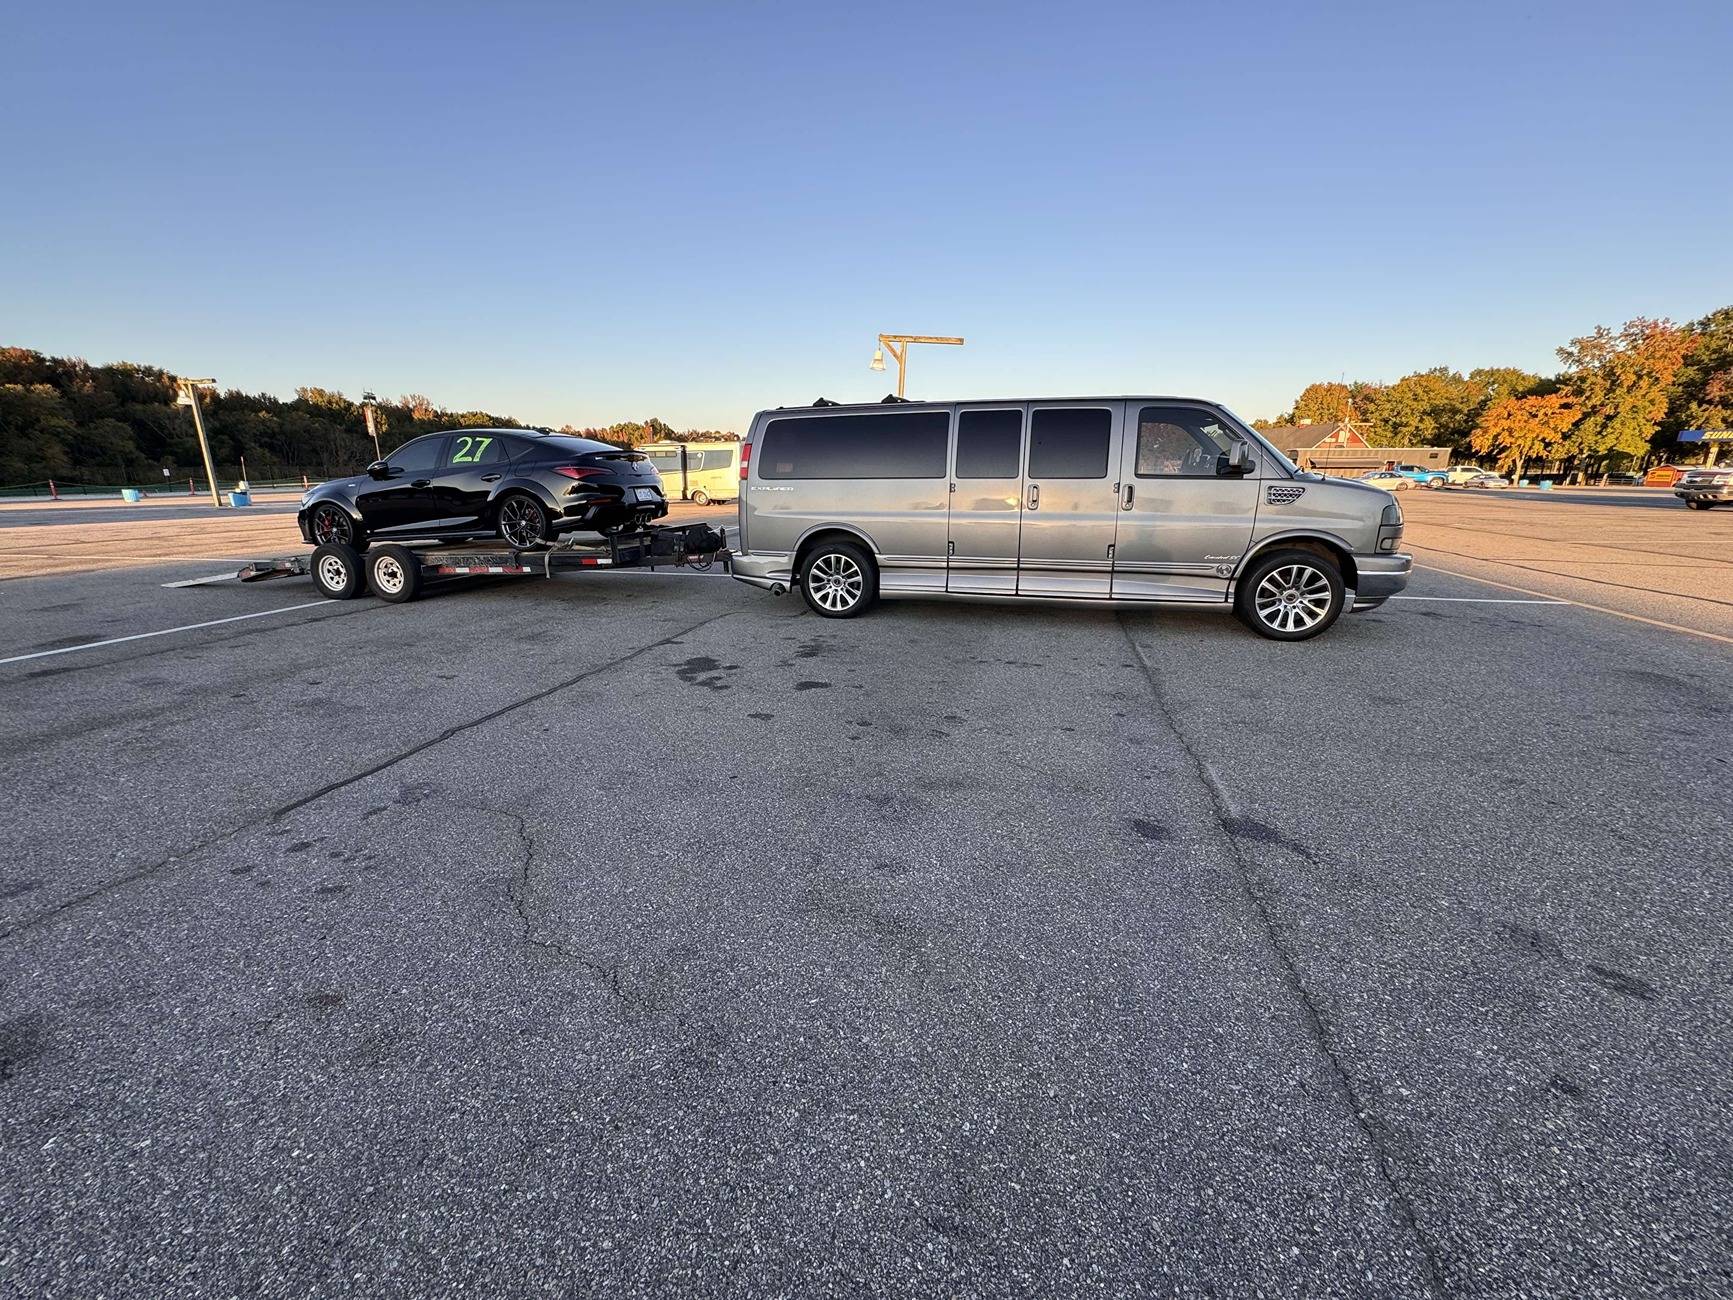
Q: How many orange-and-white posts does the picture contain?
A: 3